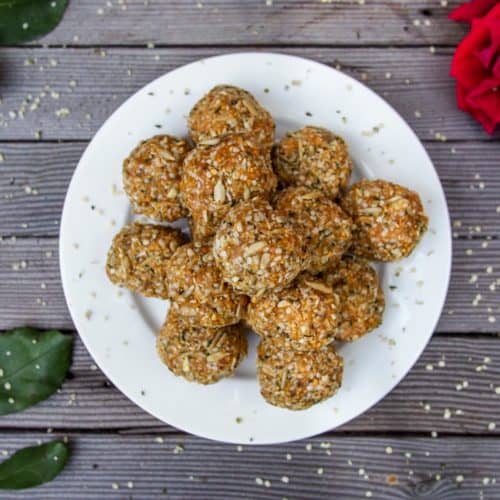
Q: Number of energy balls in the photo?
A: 13